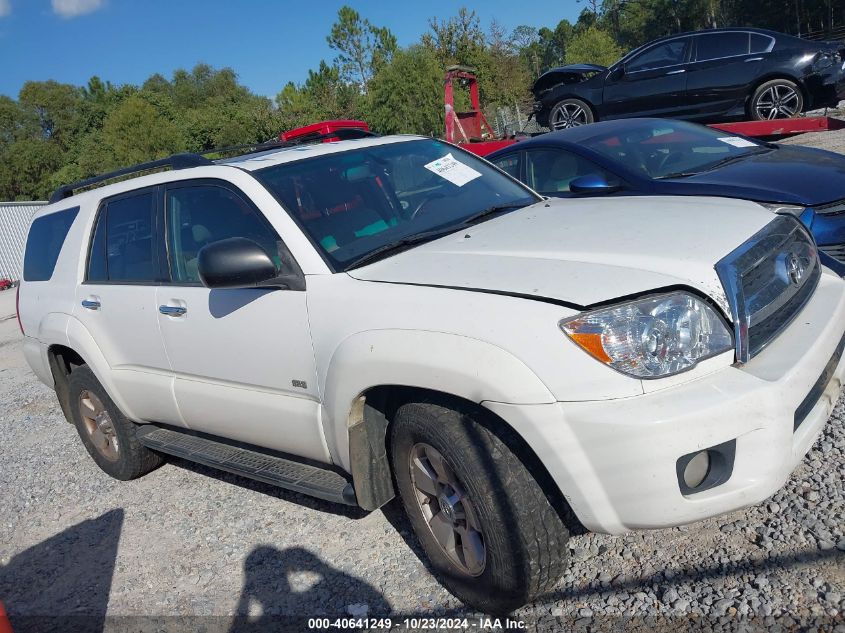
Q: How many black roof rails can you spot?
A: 2